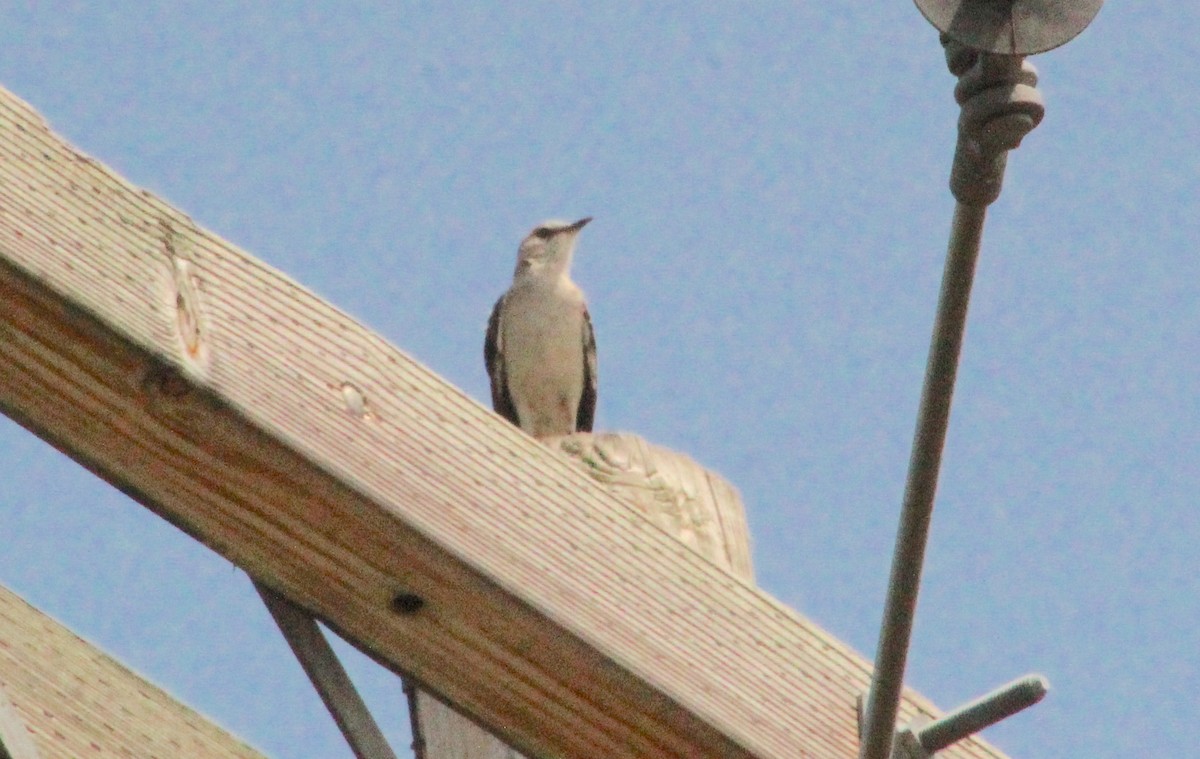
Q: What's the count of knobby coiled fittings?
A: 1